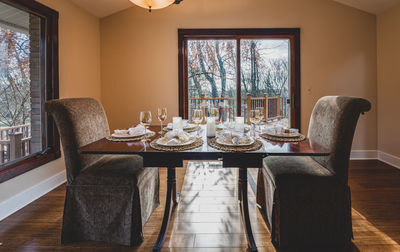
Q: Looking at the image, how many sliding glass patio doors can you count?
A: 1